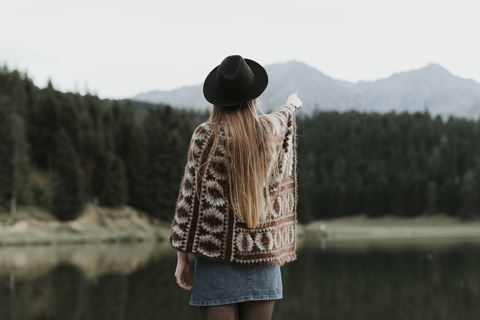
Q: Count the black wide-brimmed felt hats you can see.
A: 1